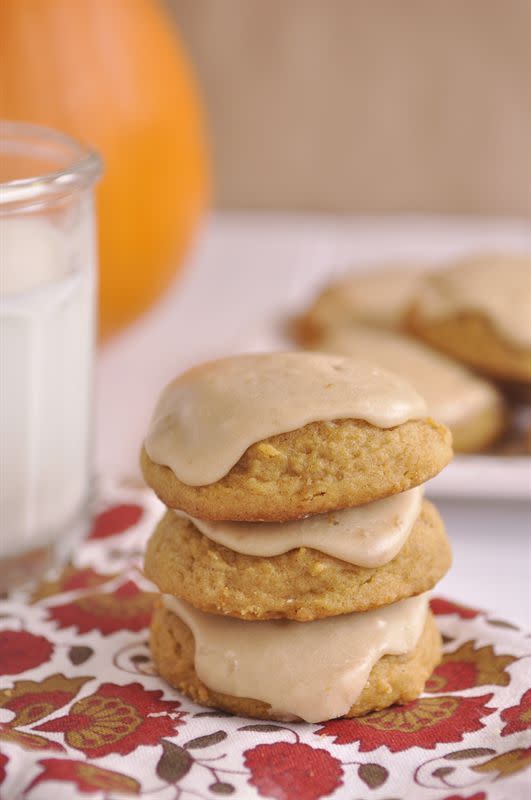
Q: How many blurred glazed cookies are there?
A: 3